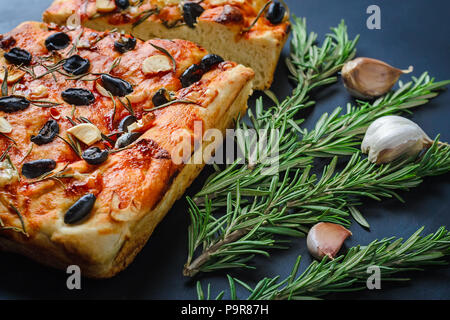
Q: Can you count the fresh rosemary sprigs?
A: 4